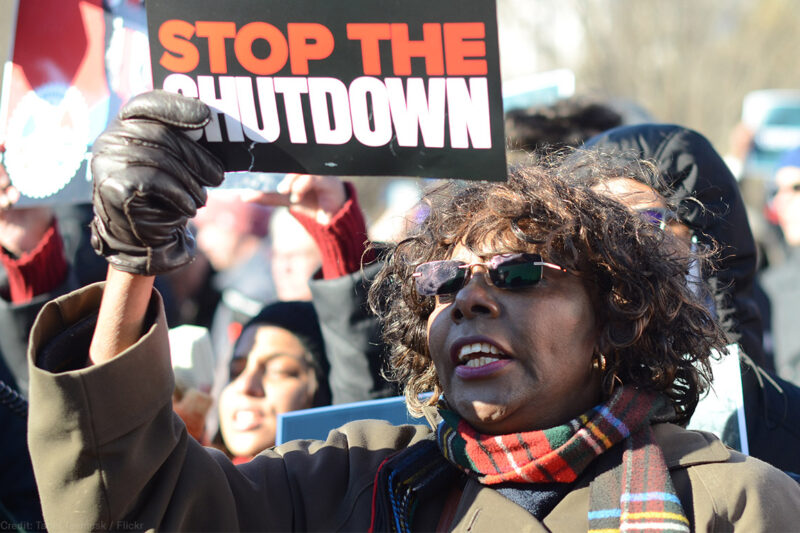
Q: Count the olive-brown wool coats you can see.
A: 1